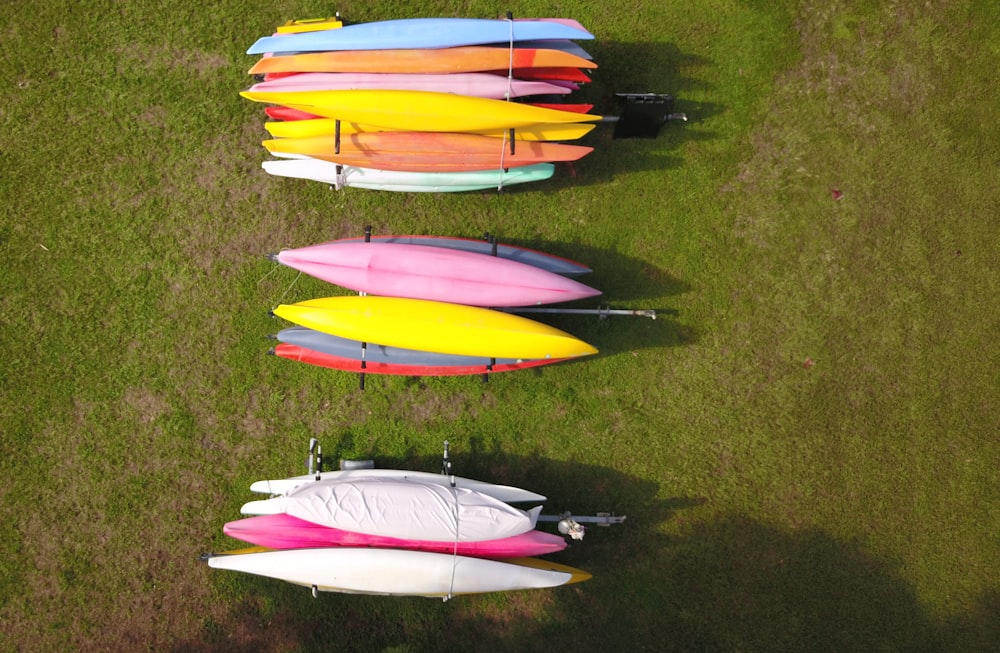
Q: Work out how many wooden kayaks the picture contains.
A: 0